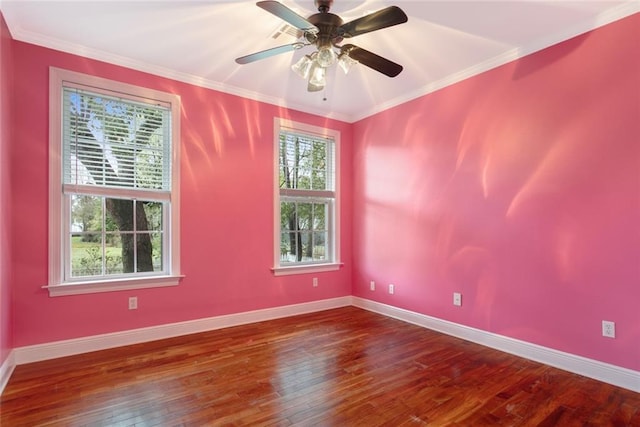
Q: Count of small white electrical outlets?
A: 6